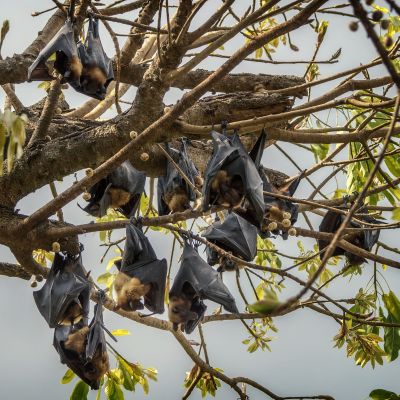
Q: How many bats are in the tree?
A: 12